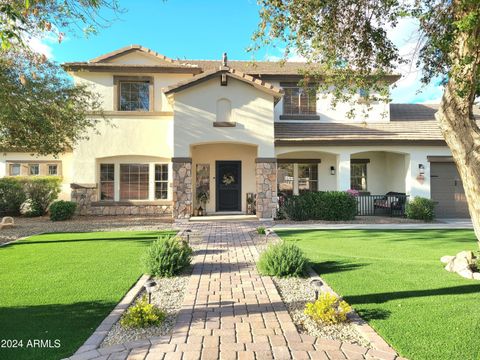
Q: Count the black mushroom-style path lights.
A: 4